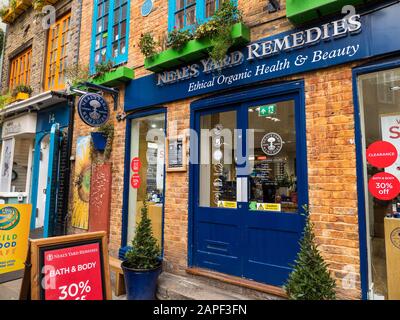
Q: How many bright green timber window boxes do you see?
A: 3